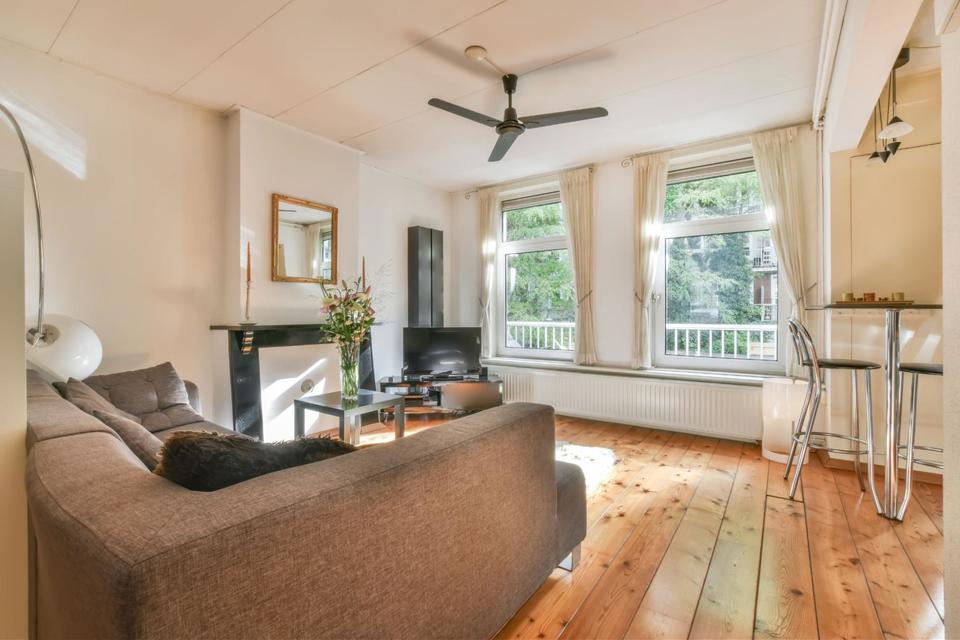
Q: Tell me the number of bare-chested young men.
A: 0